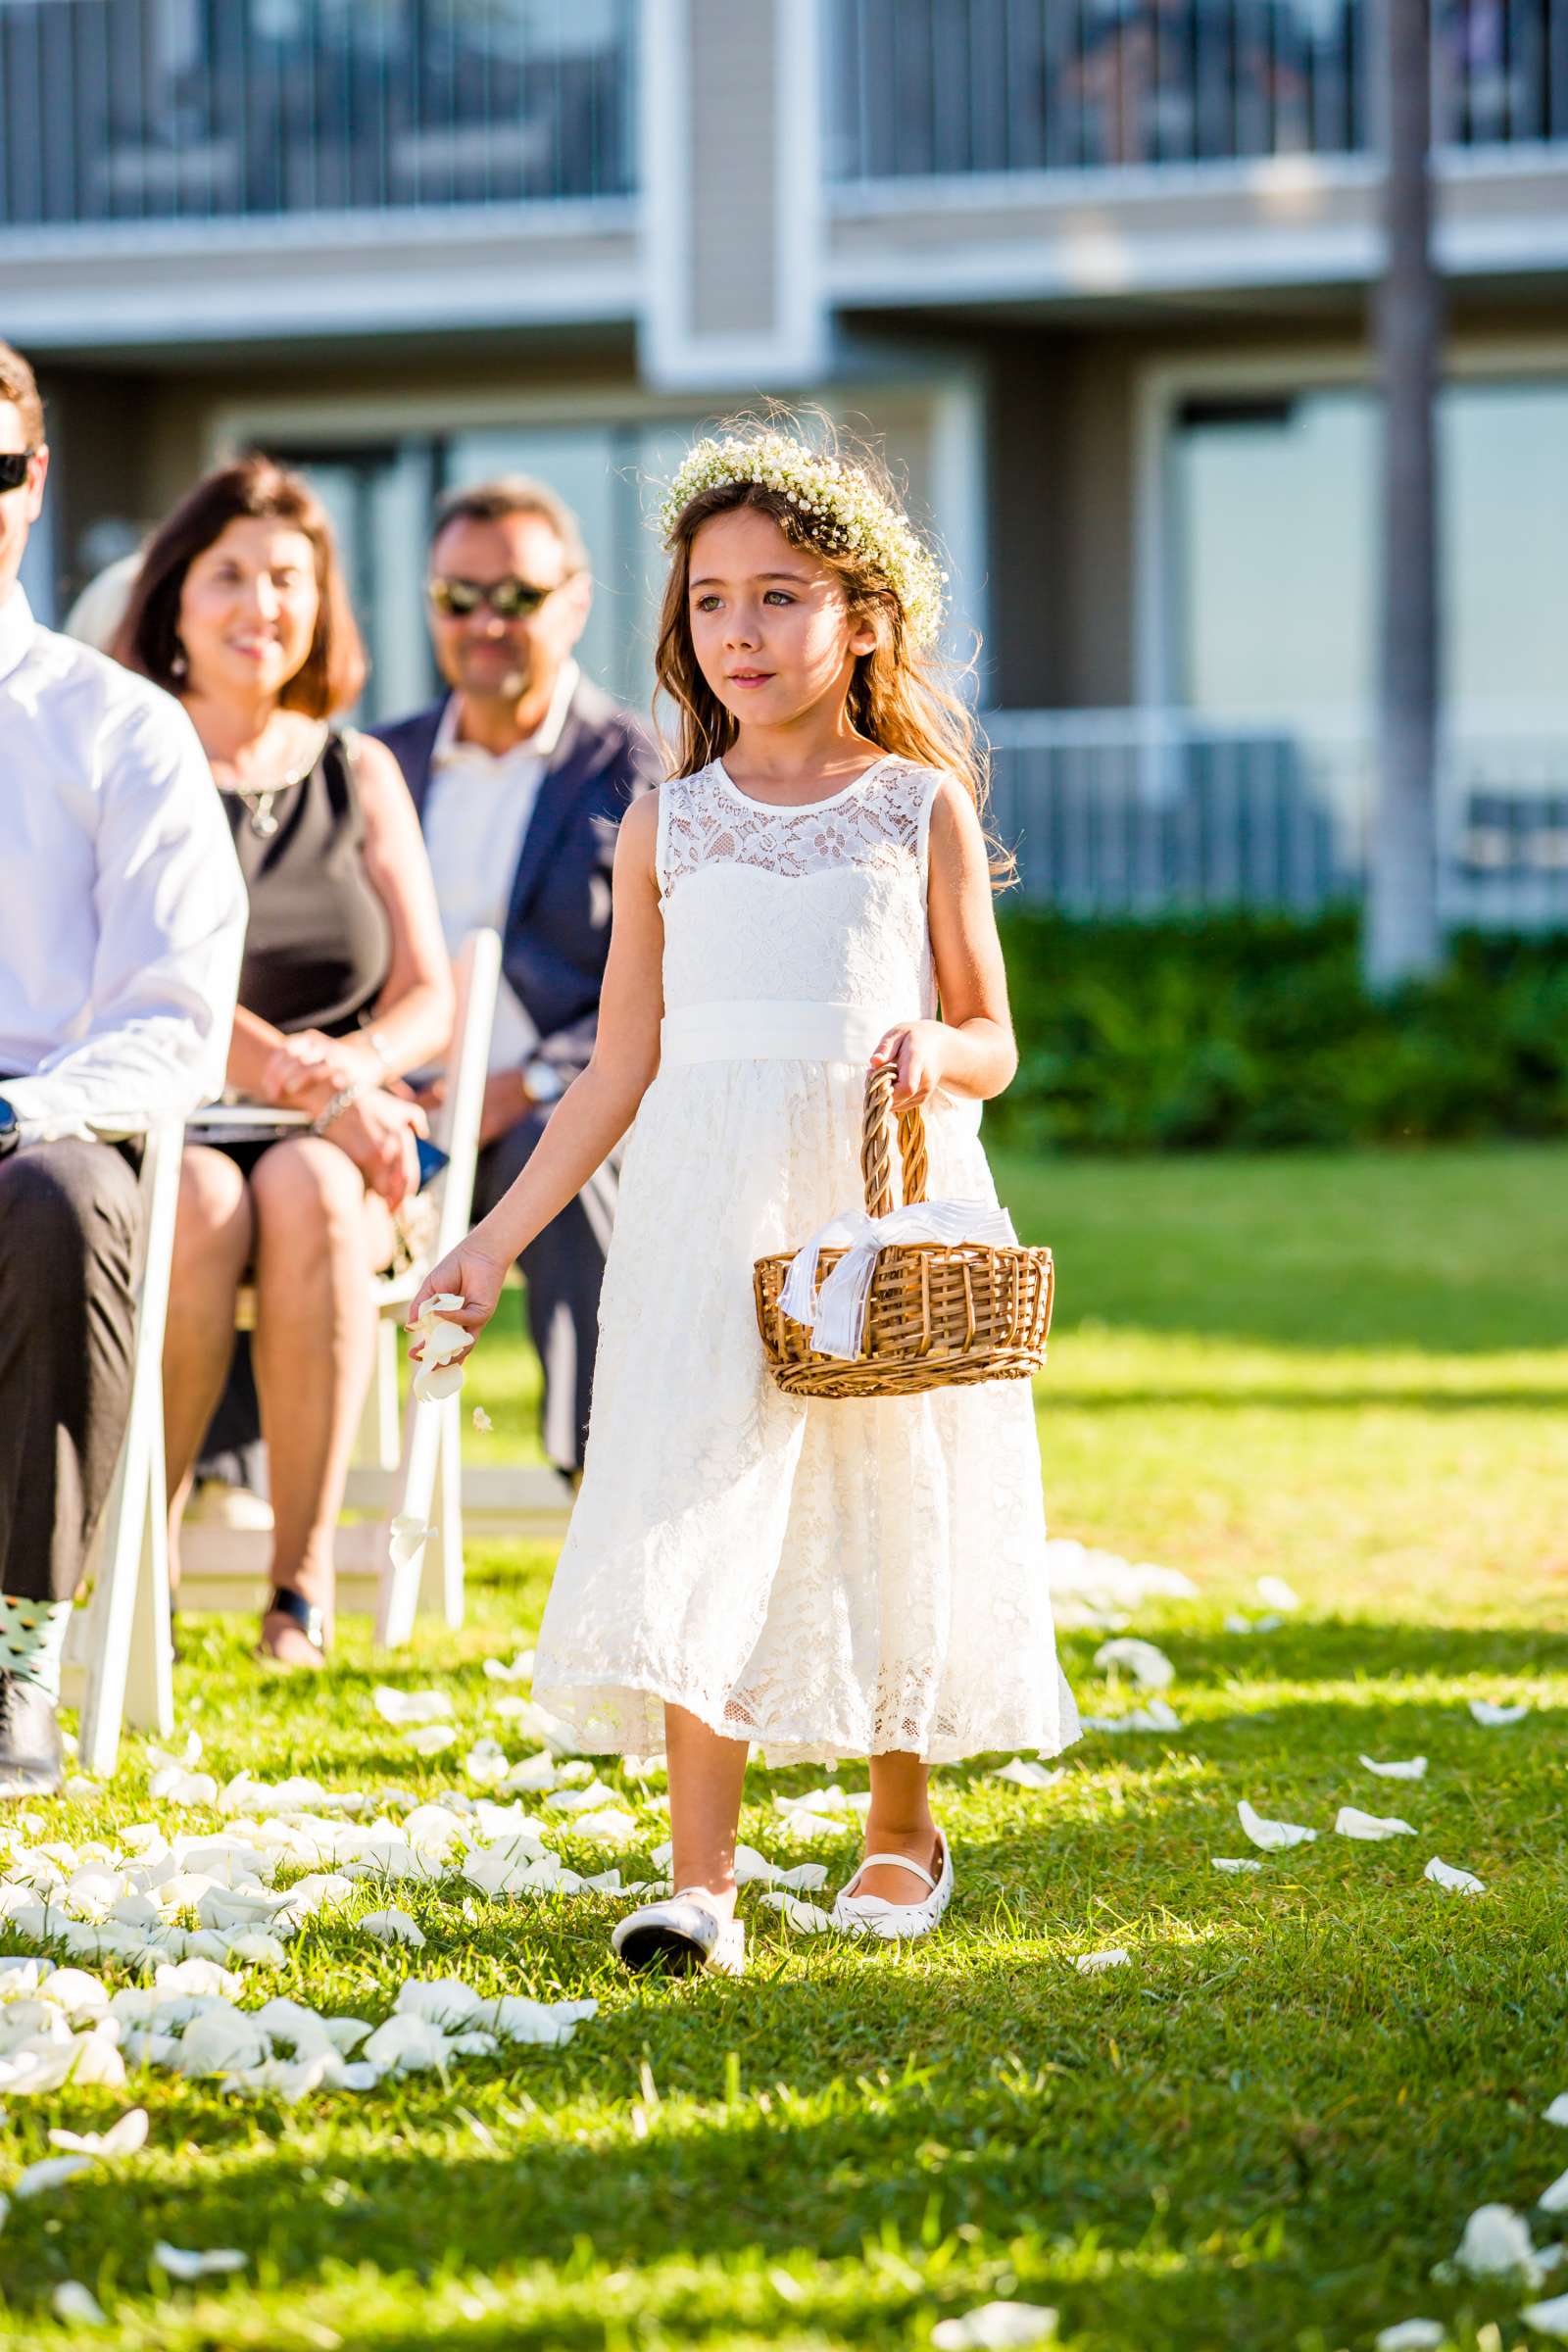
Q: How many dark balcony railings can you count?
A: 2